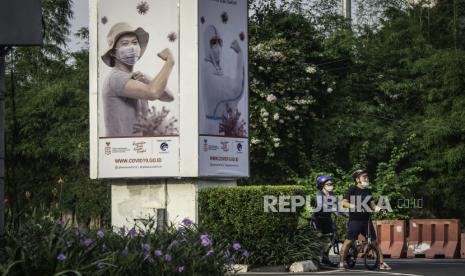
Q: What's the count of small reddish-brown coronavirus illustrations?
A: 6